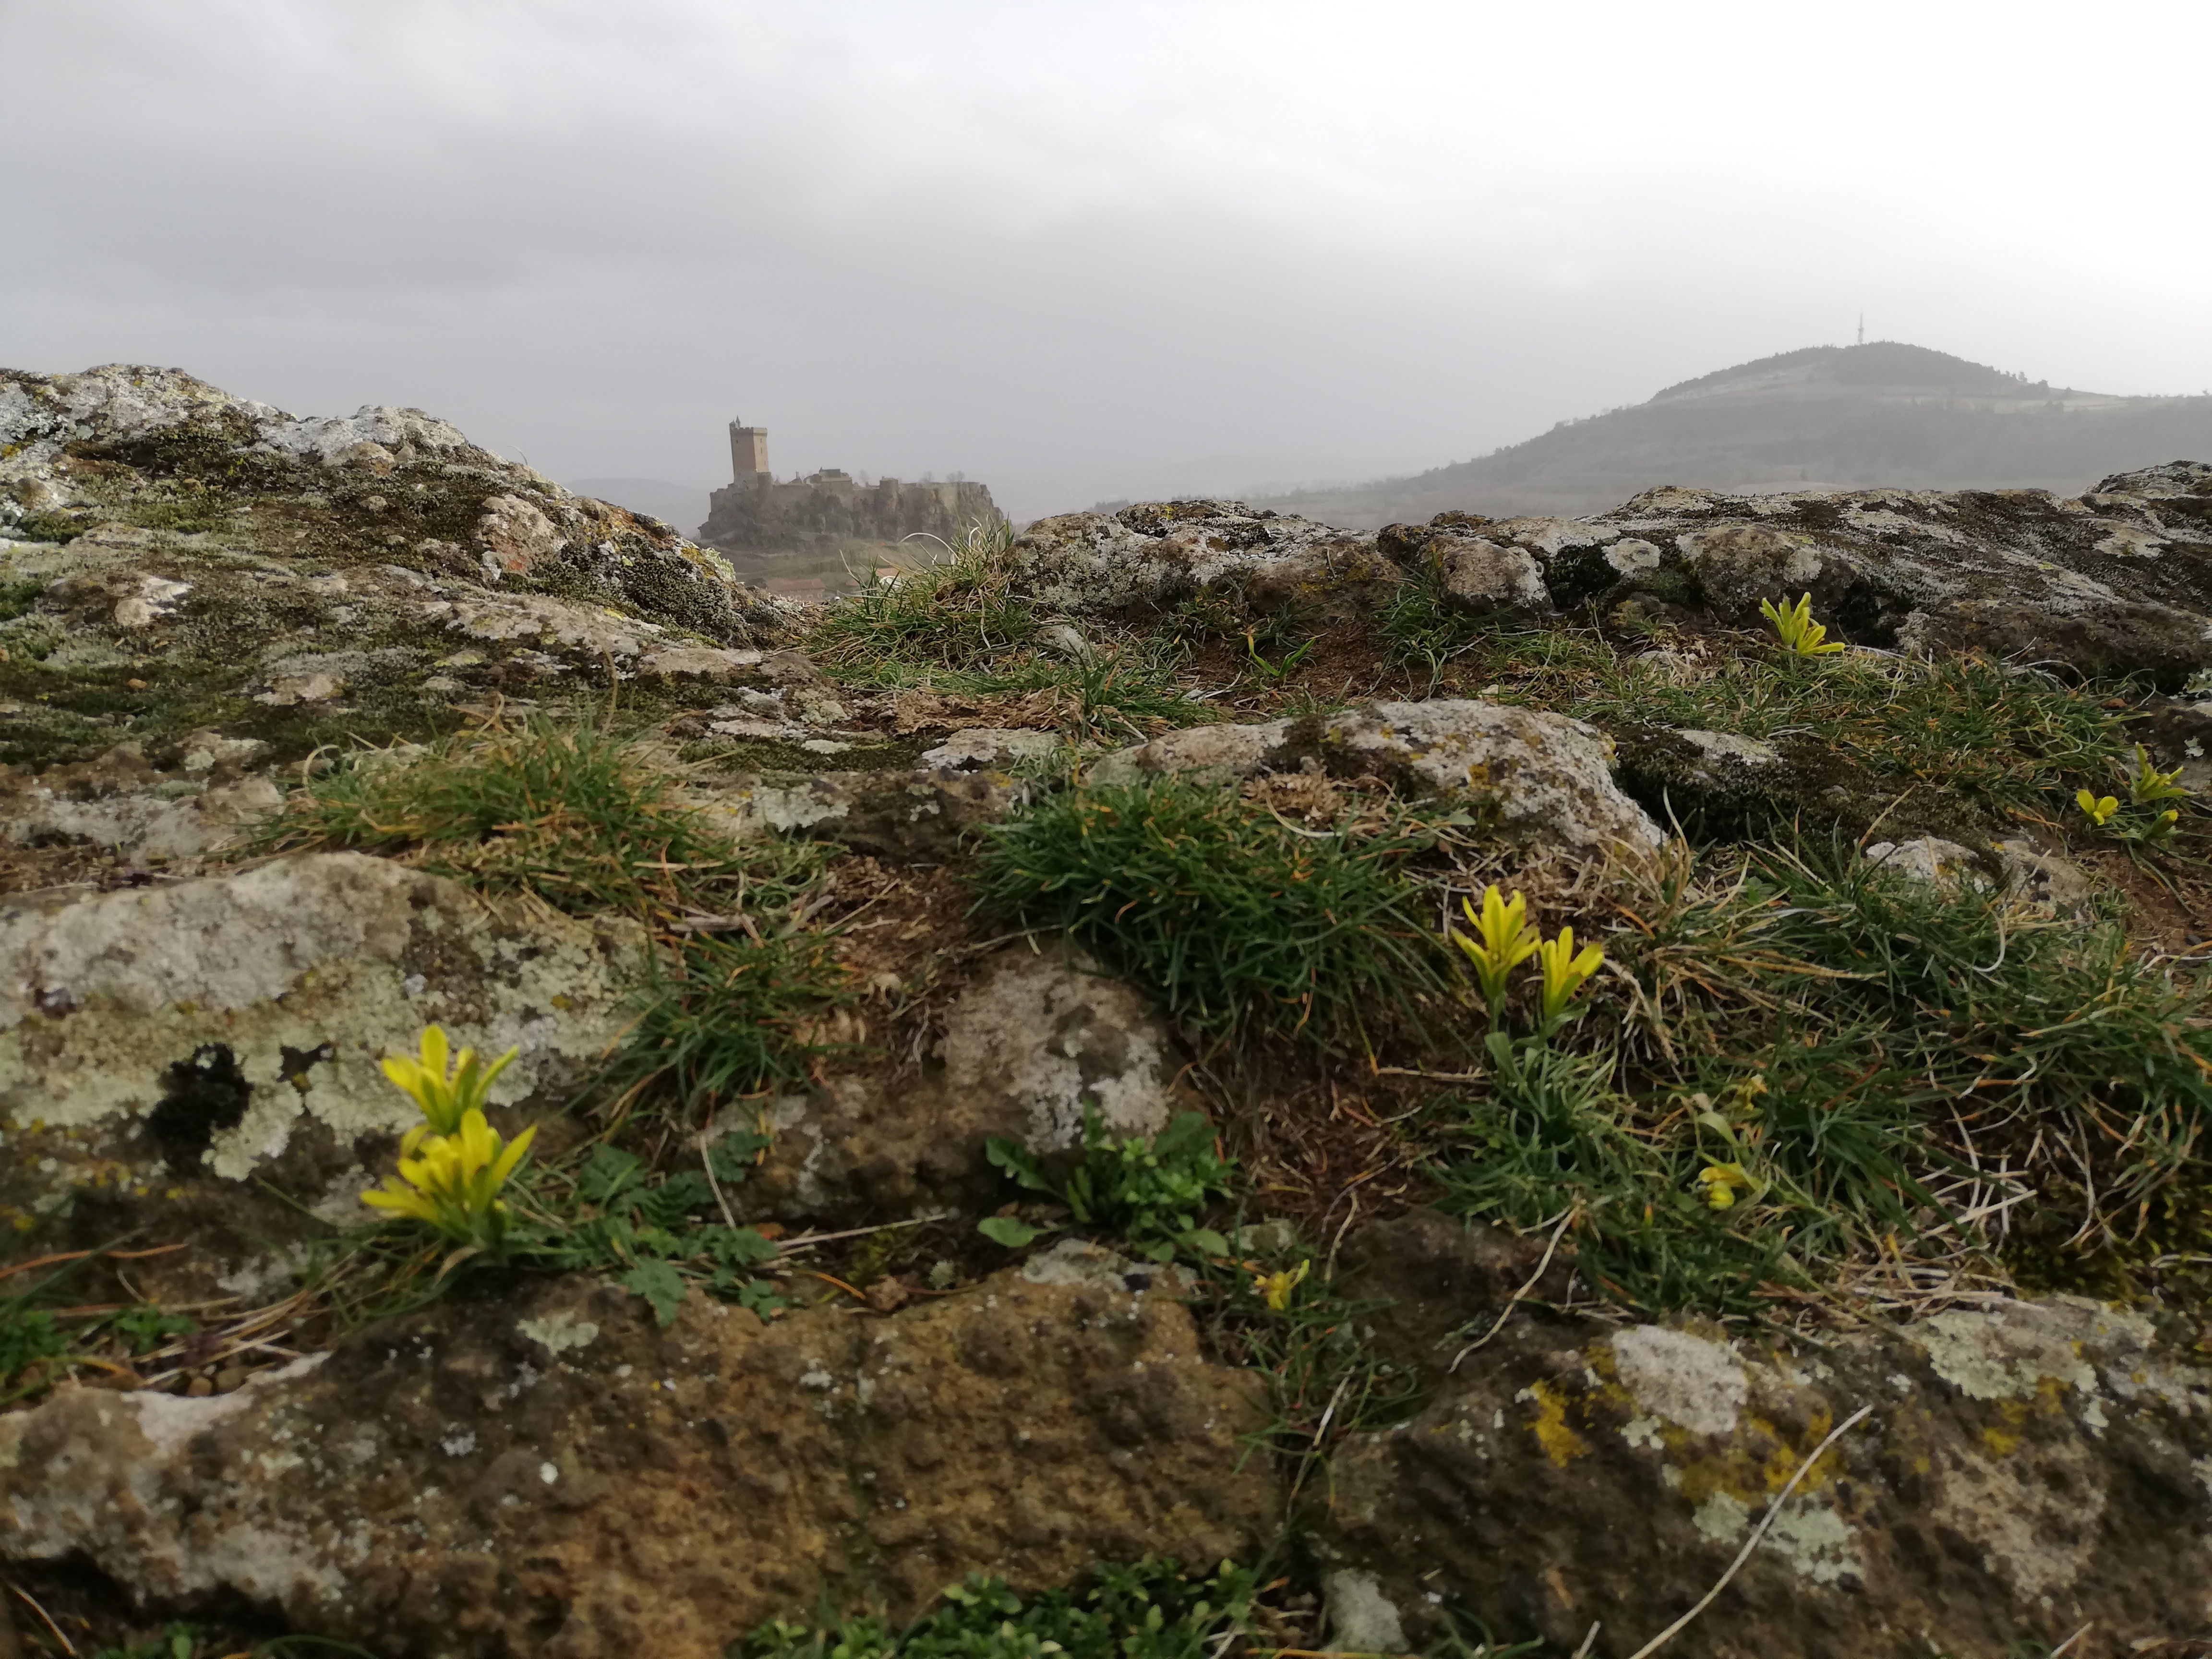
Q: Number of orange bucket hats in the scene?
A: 0